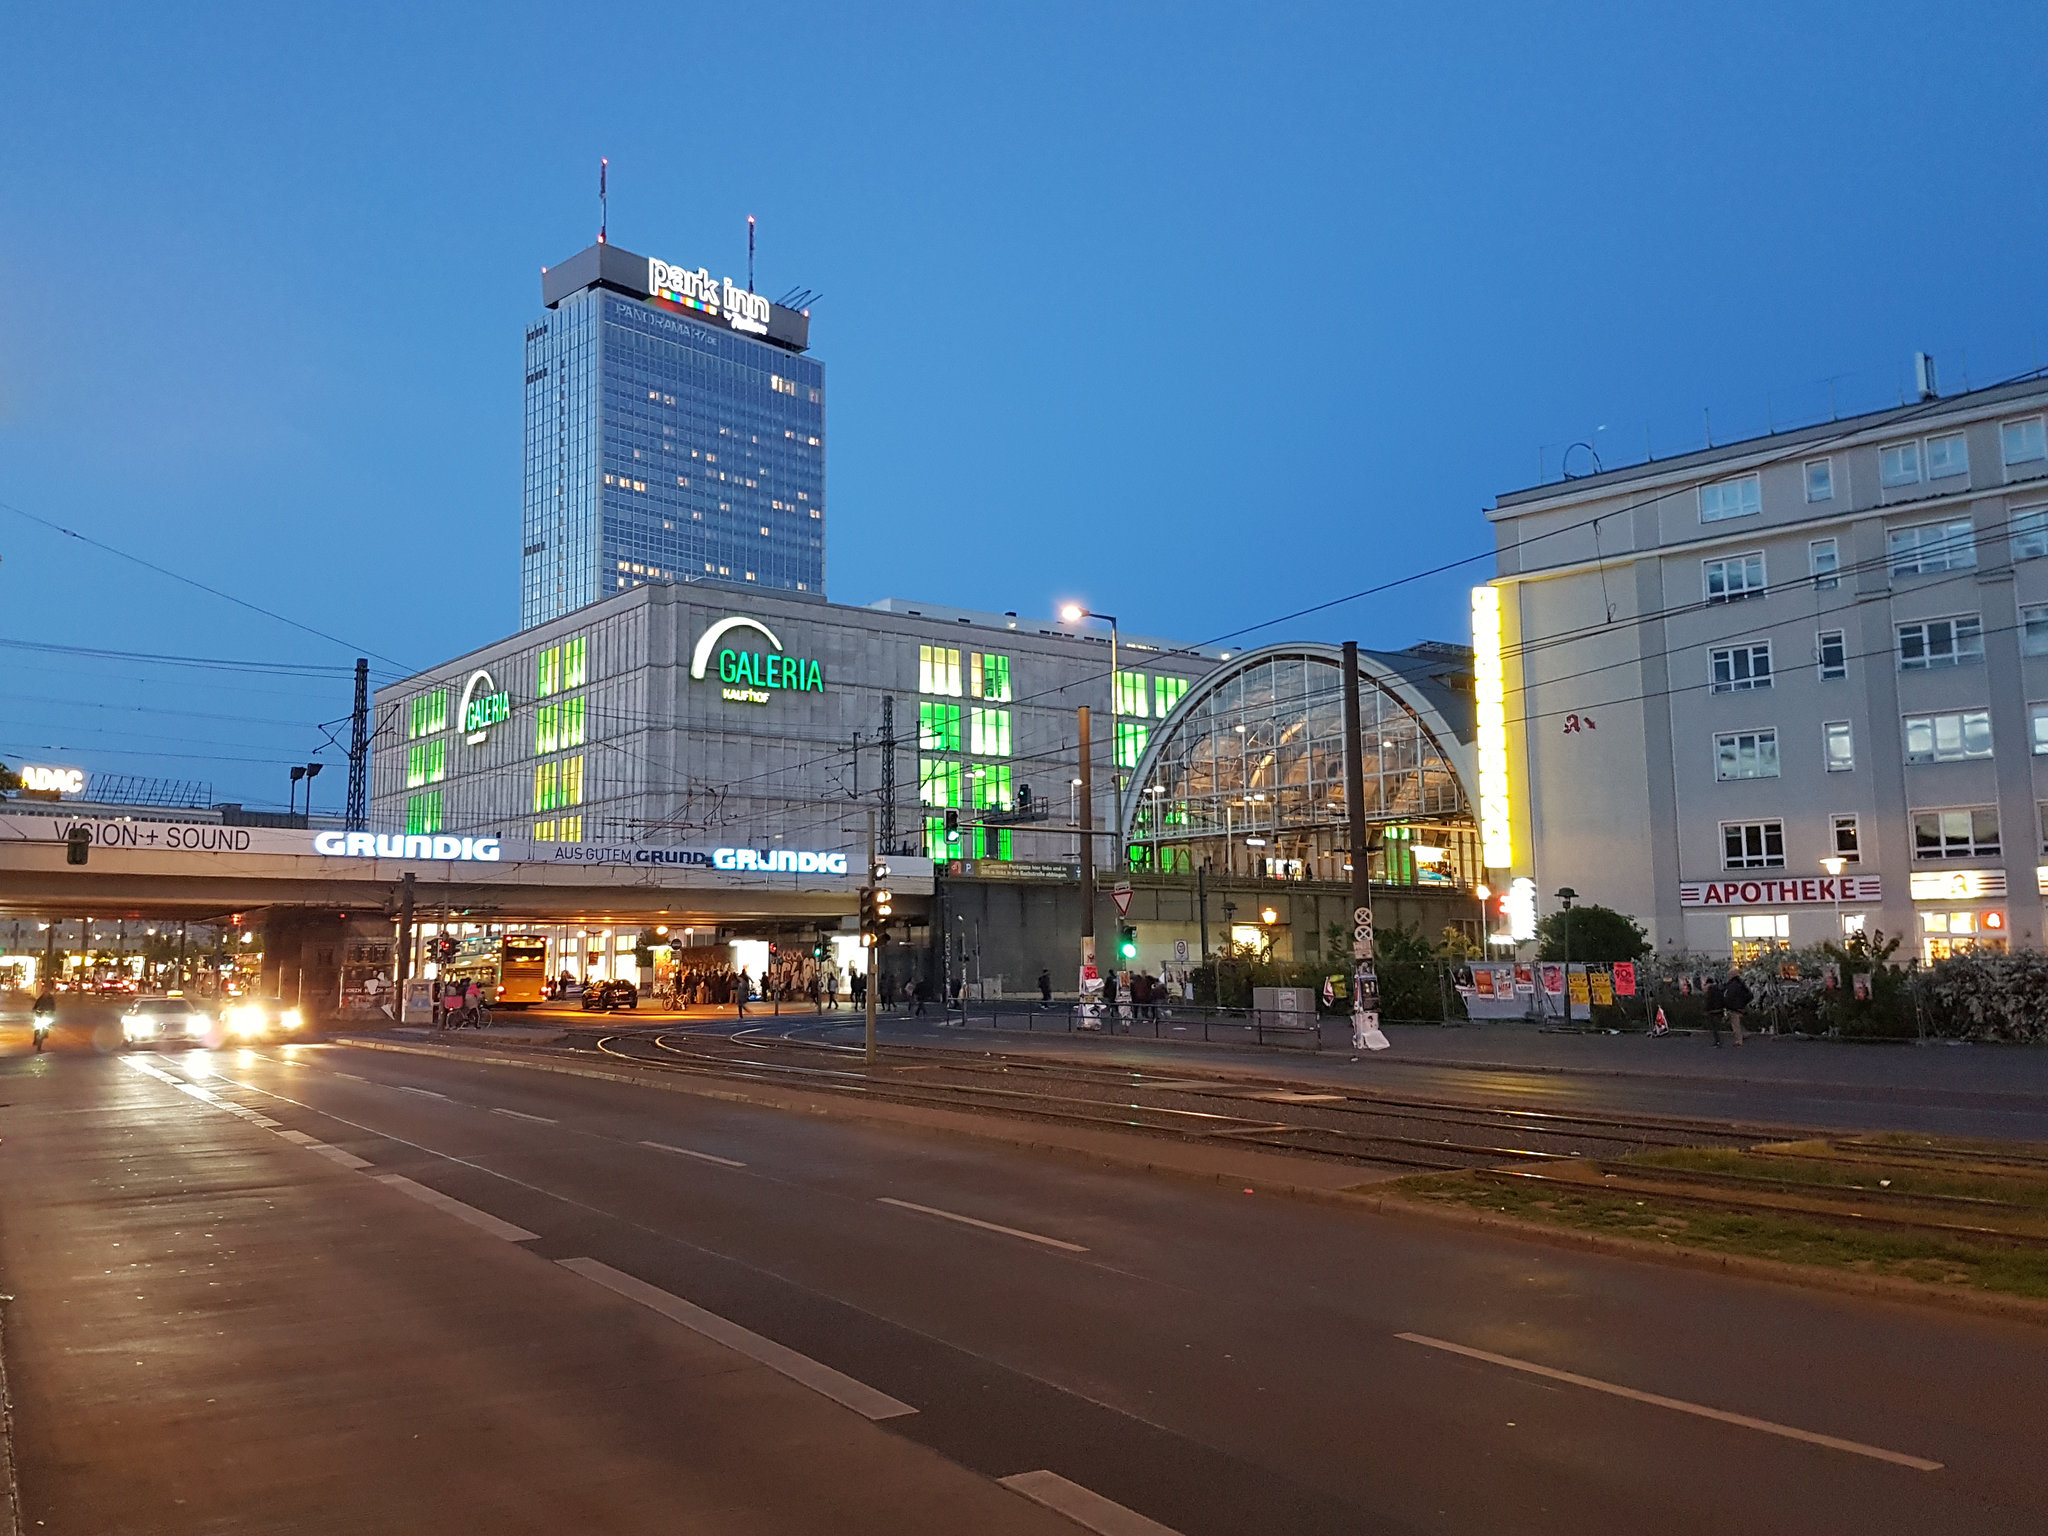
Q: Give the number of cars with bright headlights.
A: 2